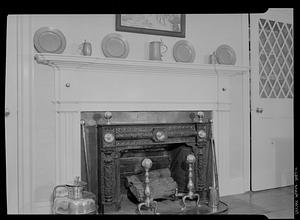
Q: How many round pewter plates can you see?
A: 4